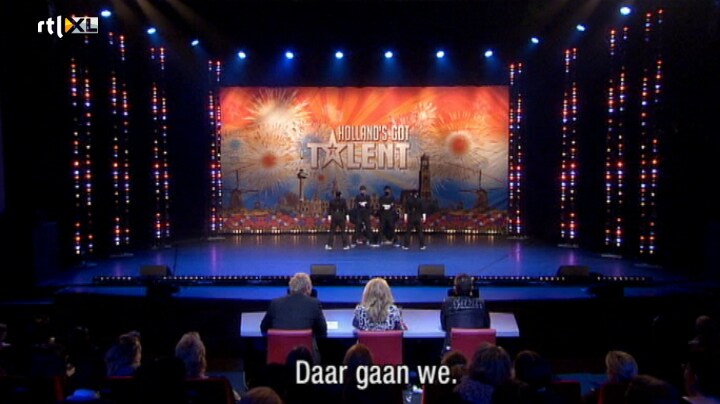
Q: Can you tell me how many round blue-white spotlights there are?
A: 12